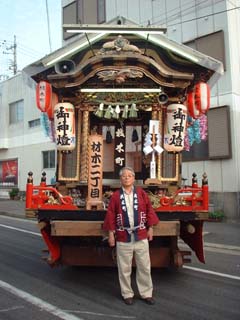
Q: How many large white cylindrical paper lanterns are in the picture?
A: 2